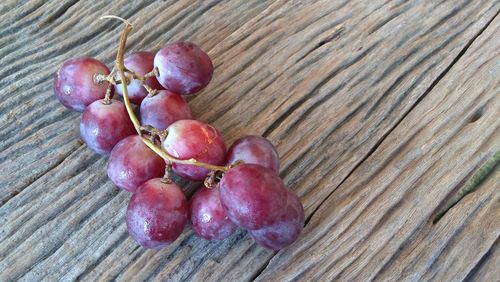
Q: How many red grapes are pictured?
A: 12